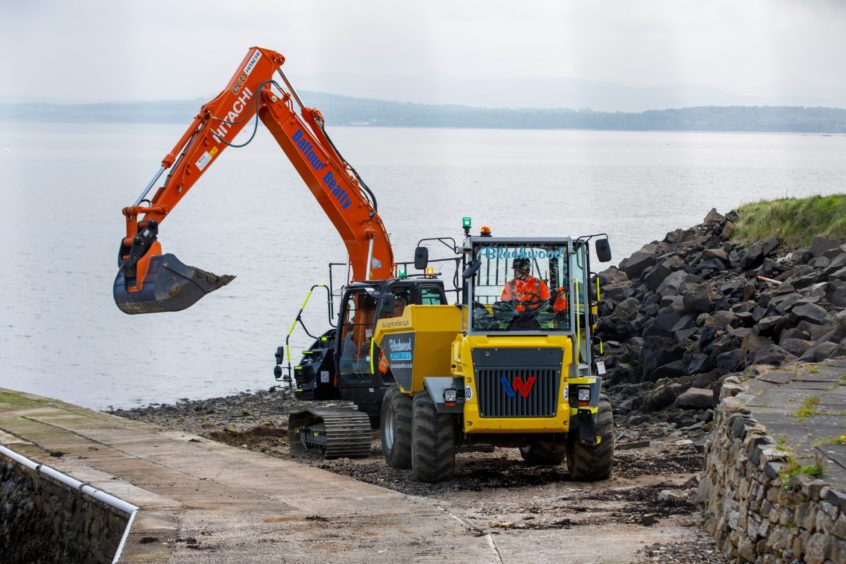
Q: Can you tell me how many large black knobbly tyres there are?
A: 4